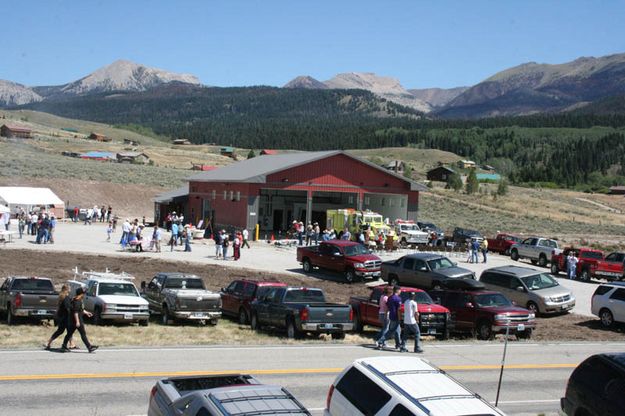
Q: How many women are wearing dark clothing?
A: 2